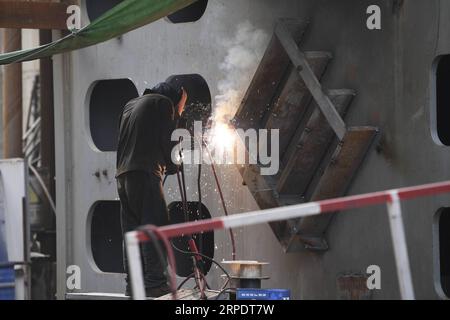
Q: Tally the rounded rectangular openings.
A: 8